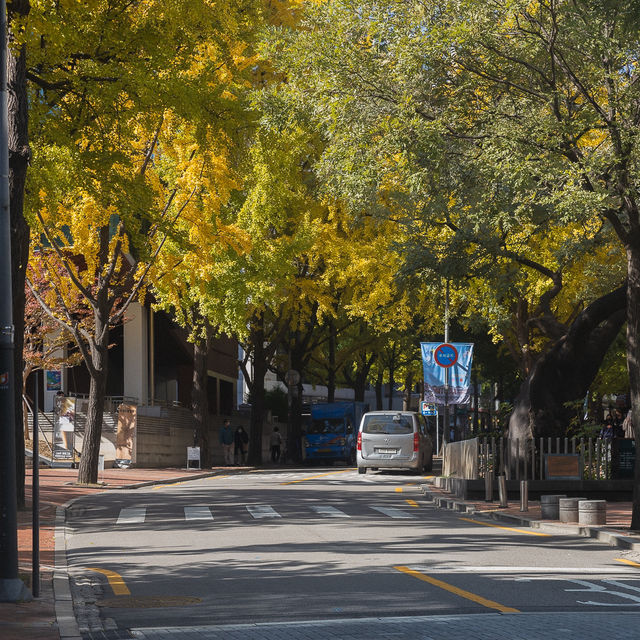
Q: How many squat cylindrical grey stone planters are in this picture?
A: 3